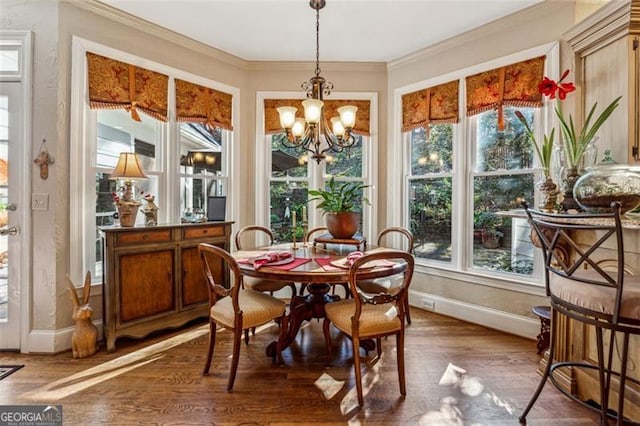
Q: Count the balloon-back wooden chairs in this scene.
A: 5